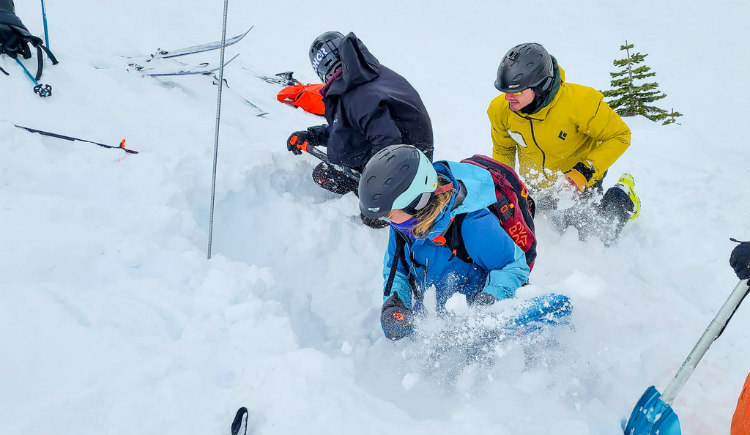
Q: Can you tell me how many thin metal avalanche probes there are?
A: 1